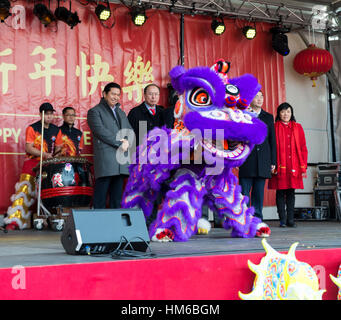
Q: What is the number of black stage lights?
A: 8